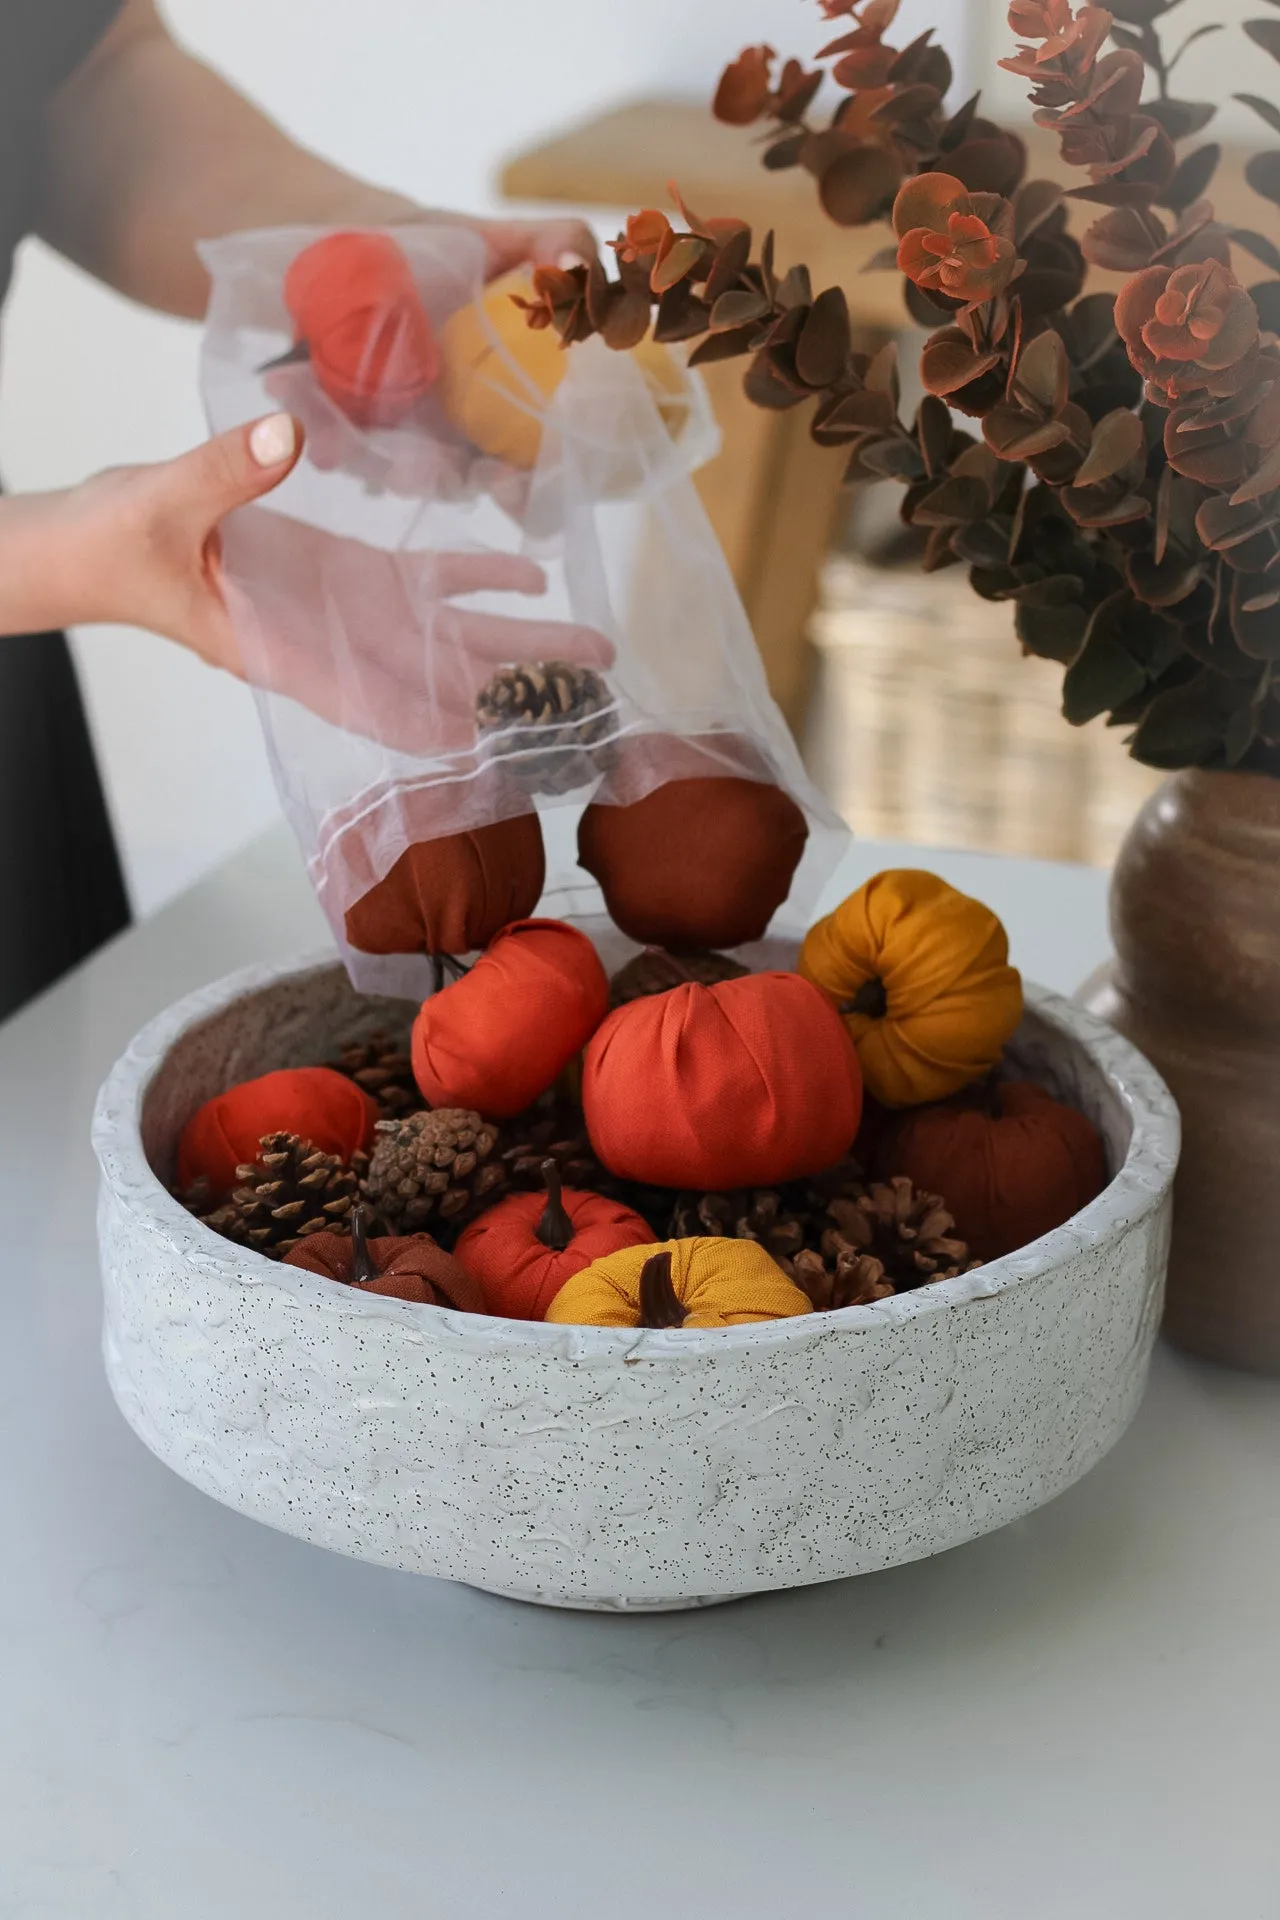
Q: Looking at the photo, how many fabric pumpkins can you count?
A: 12